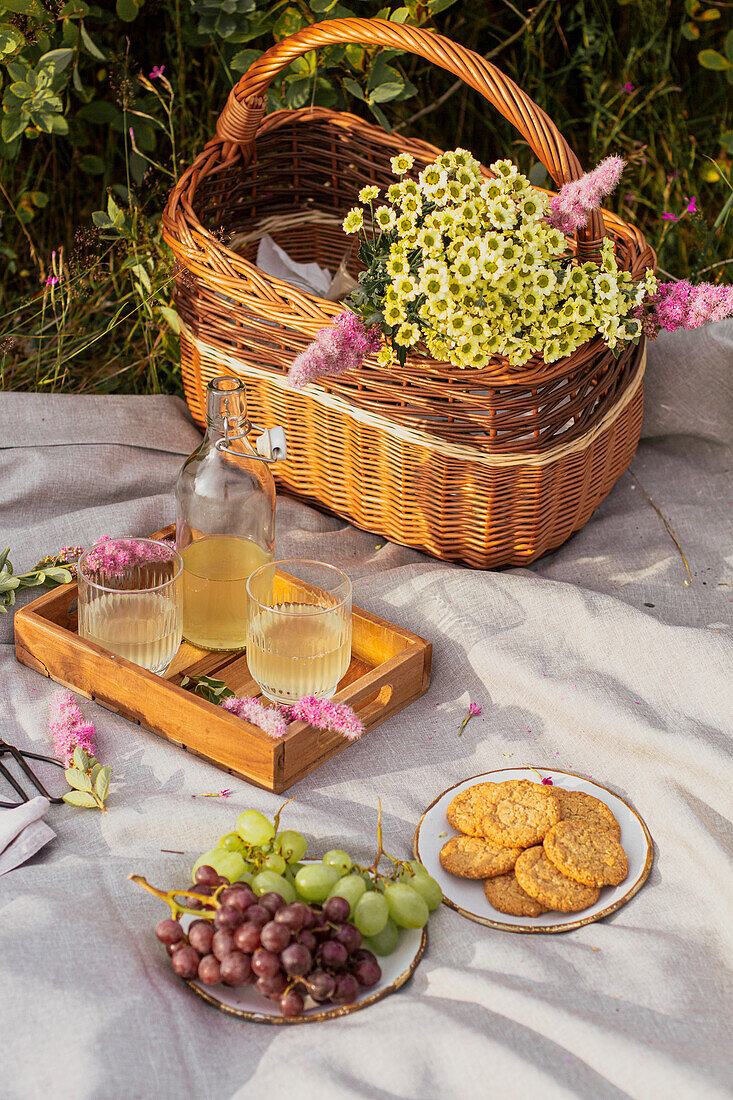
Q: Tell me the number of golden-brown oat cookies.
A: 7